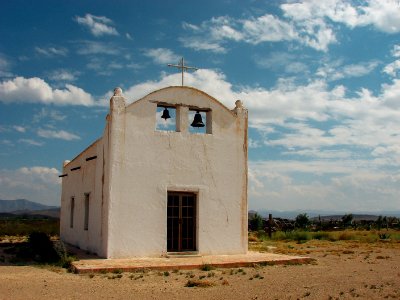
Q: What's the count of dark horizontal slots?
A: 3